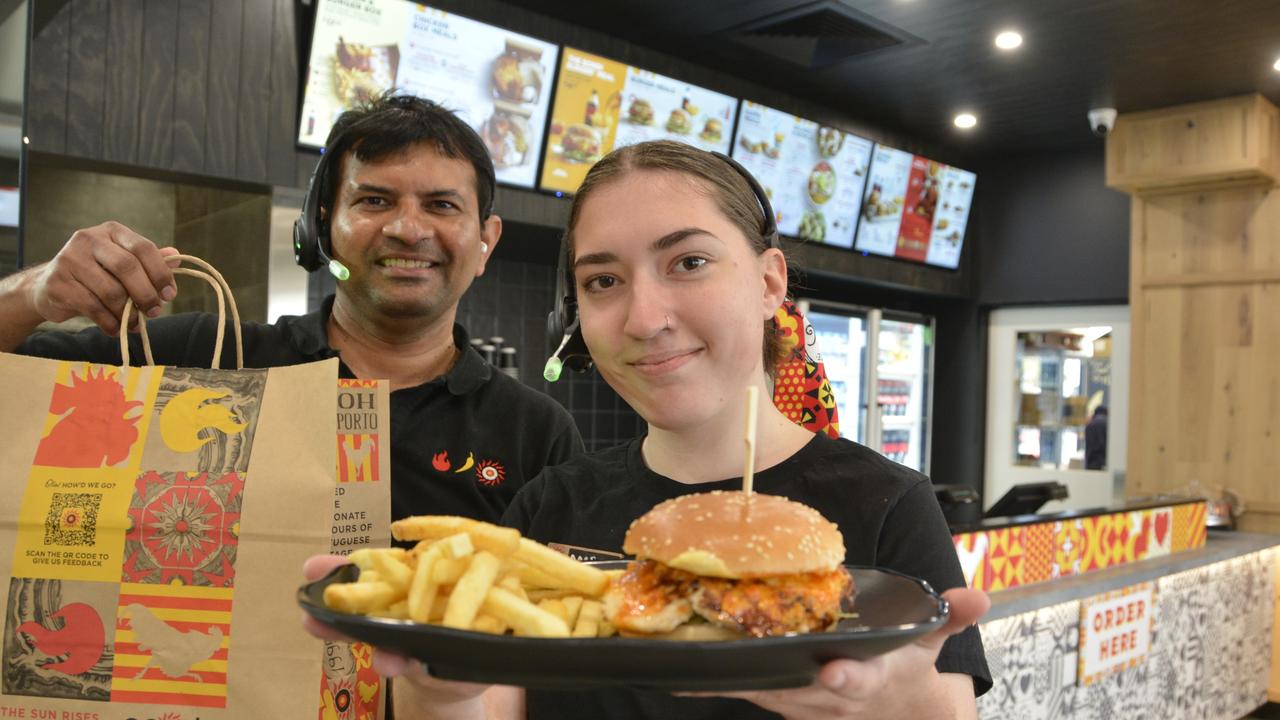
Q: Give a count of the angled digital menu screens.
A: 4